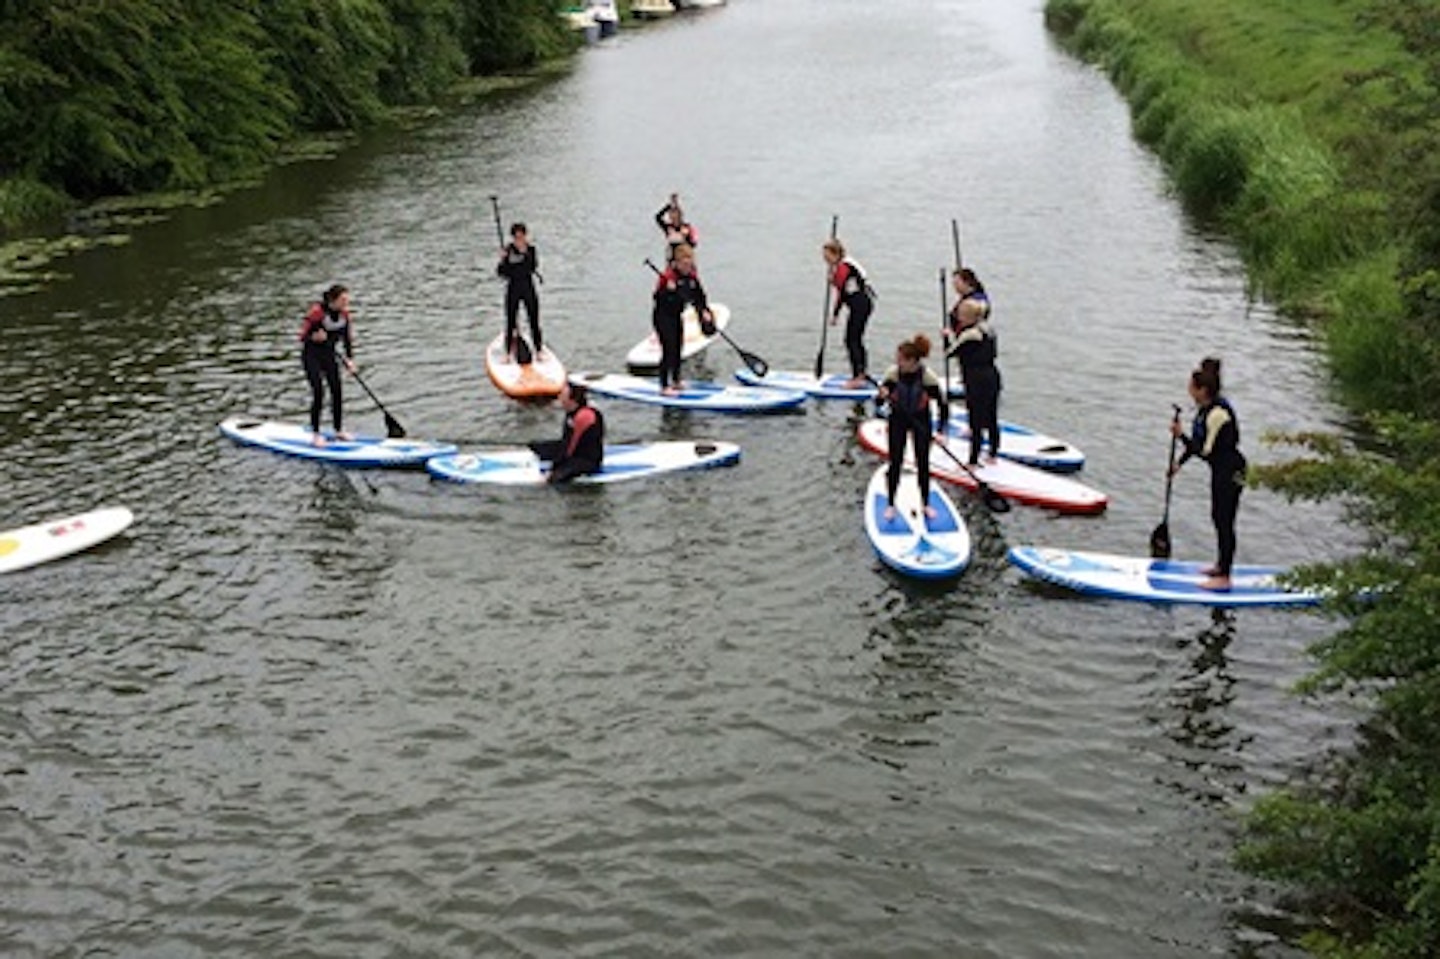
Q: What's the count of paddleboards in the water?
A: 11